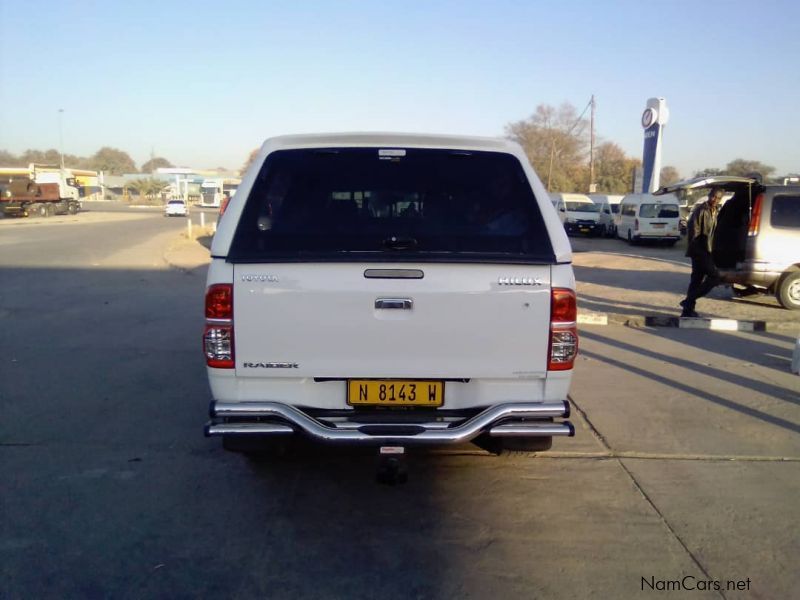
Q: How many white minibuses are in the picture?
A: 3